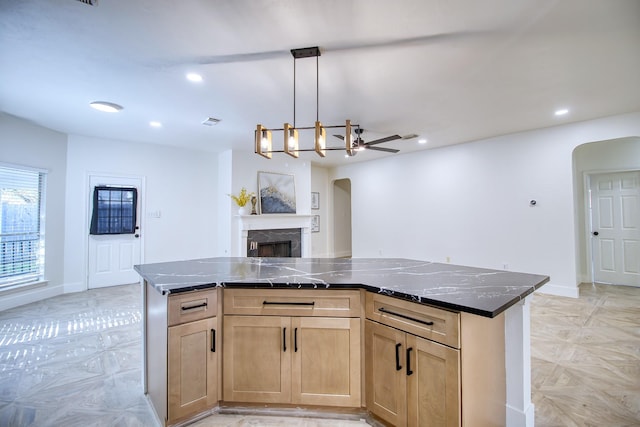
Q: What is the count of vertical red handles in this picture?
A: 0